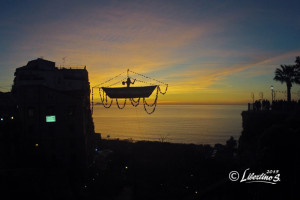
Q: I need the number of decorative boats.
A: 1